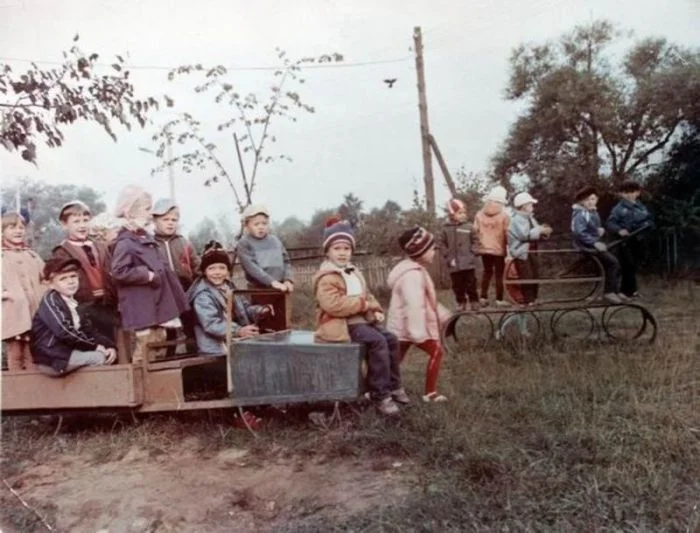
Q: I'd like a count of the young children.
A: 15